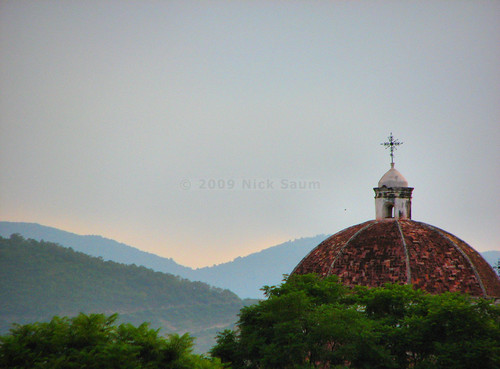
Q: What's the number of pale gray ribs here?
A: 3